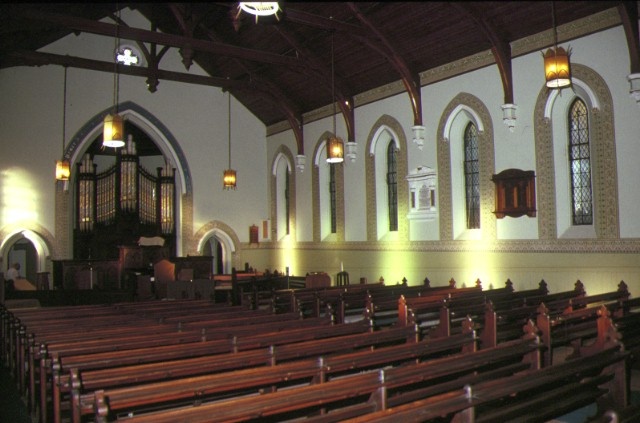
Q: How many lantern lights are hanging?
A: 6